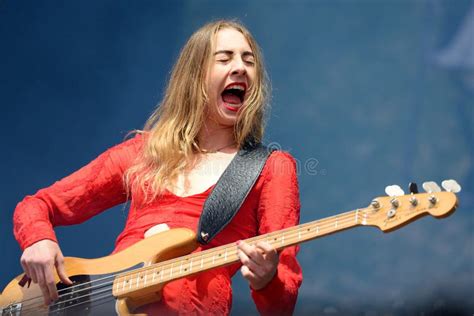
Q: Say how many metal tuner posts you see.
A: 4